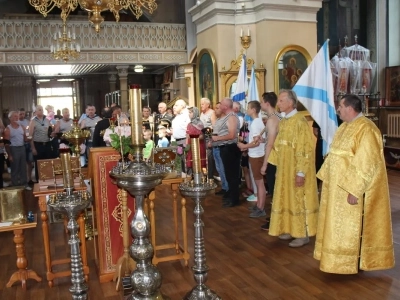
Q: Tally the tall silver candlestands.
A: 3